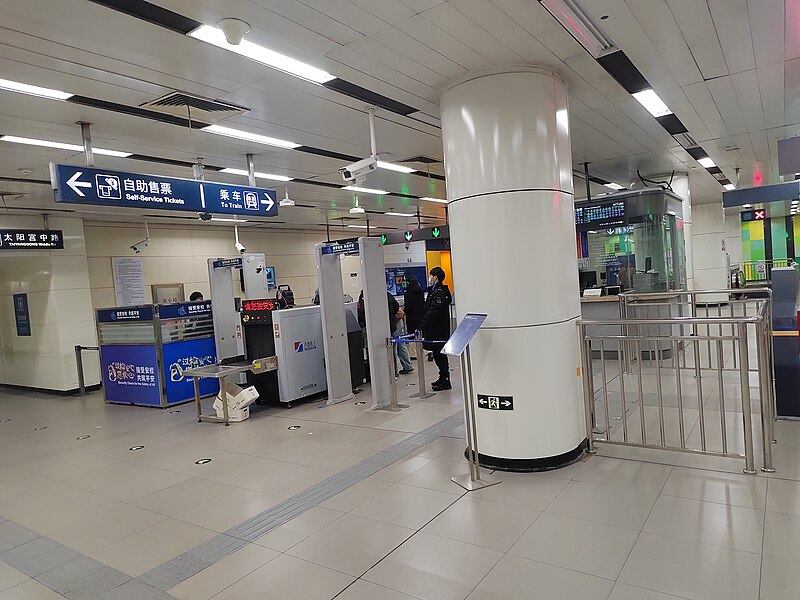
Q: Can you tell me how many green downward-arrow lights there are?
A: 3